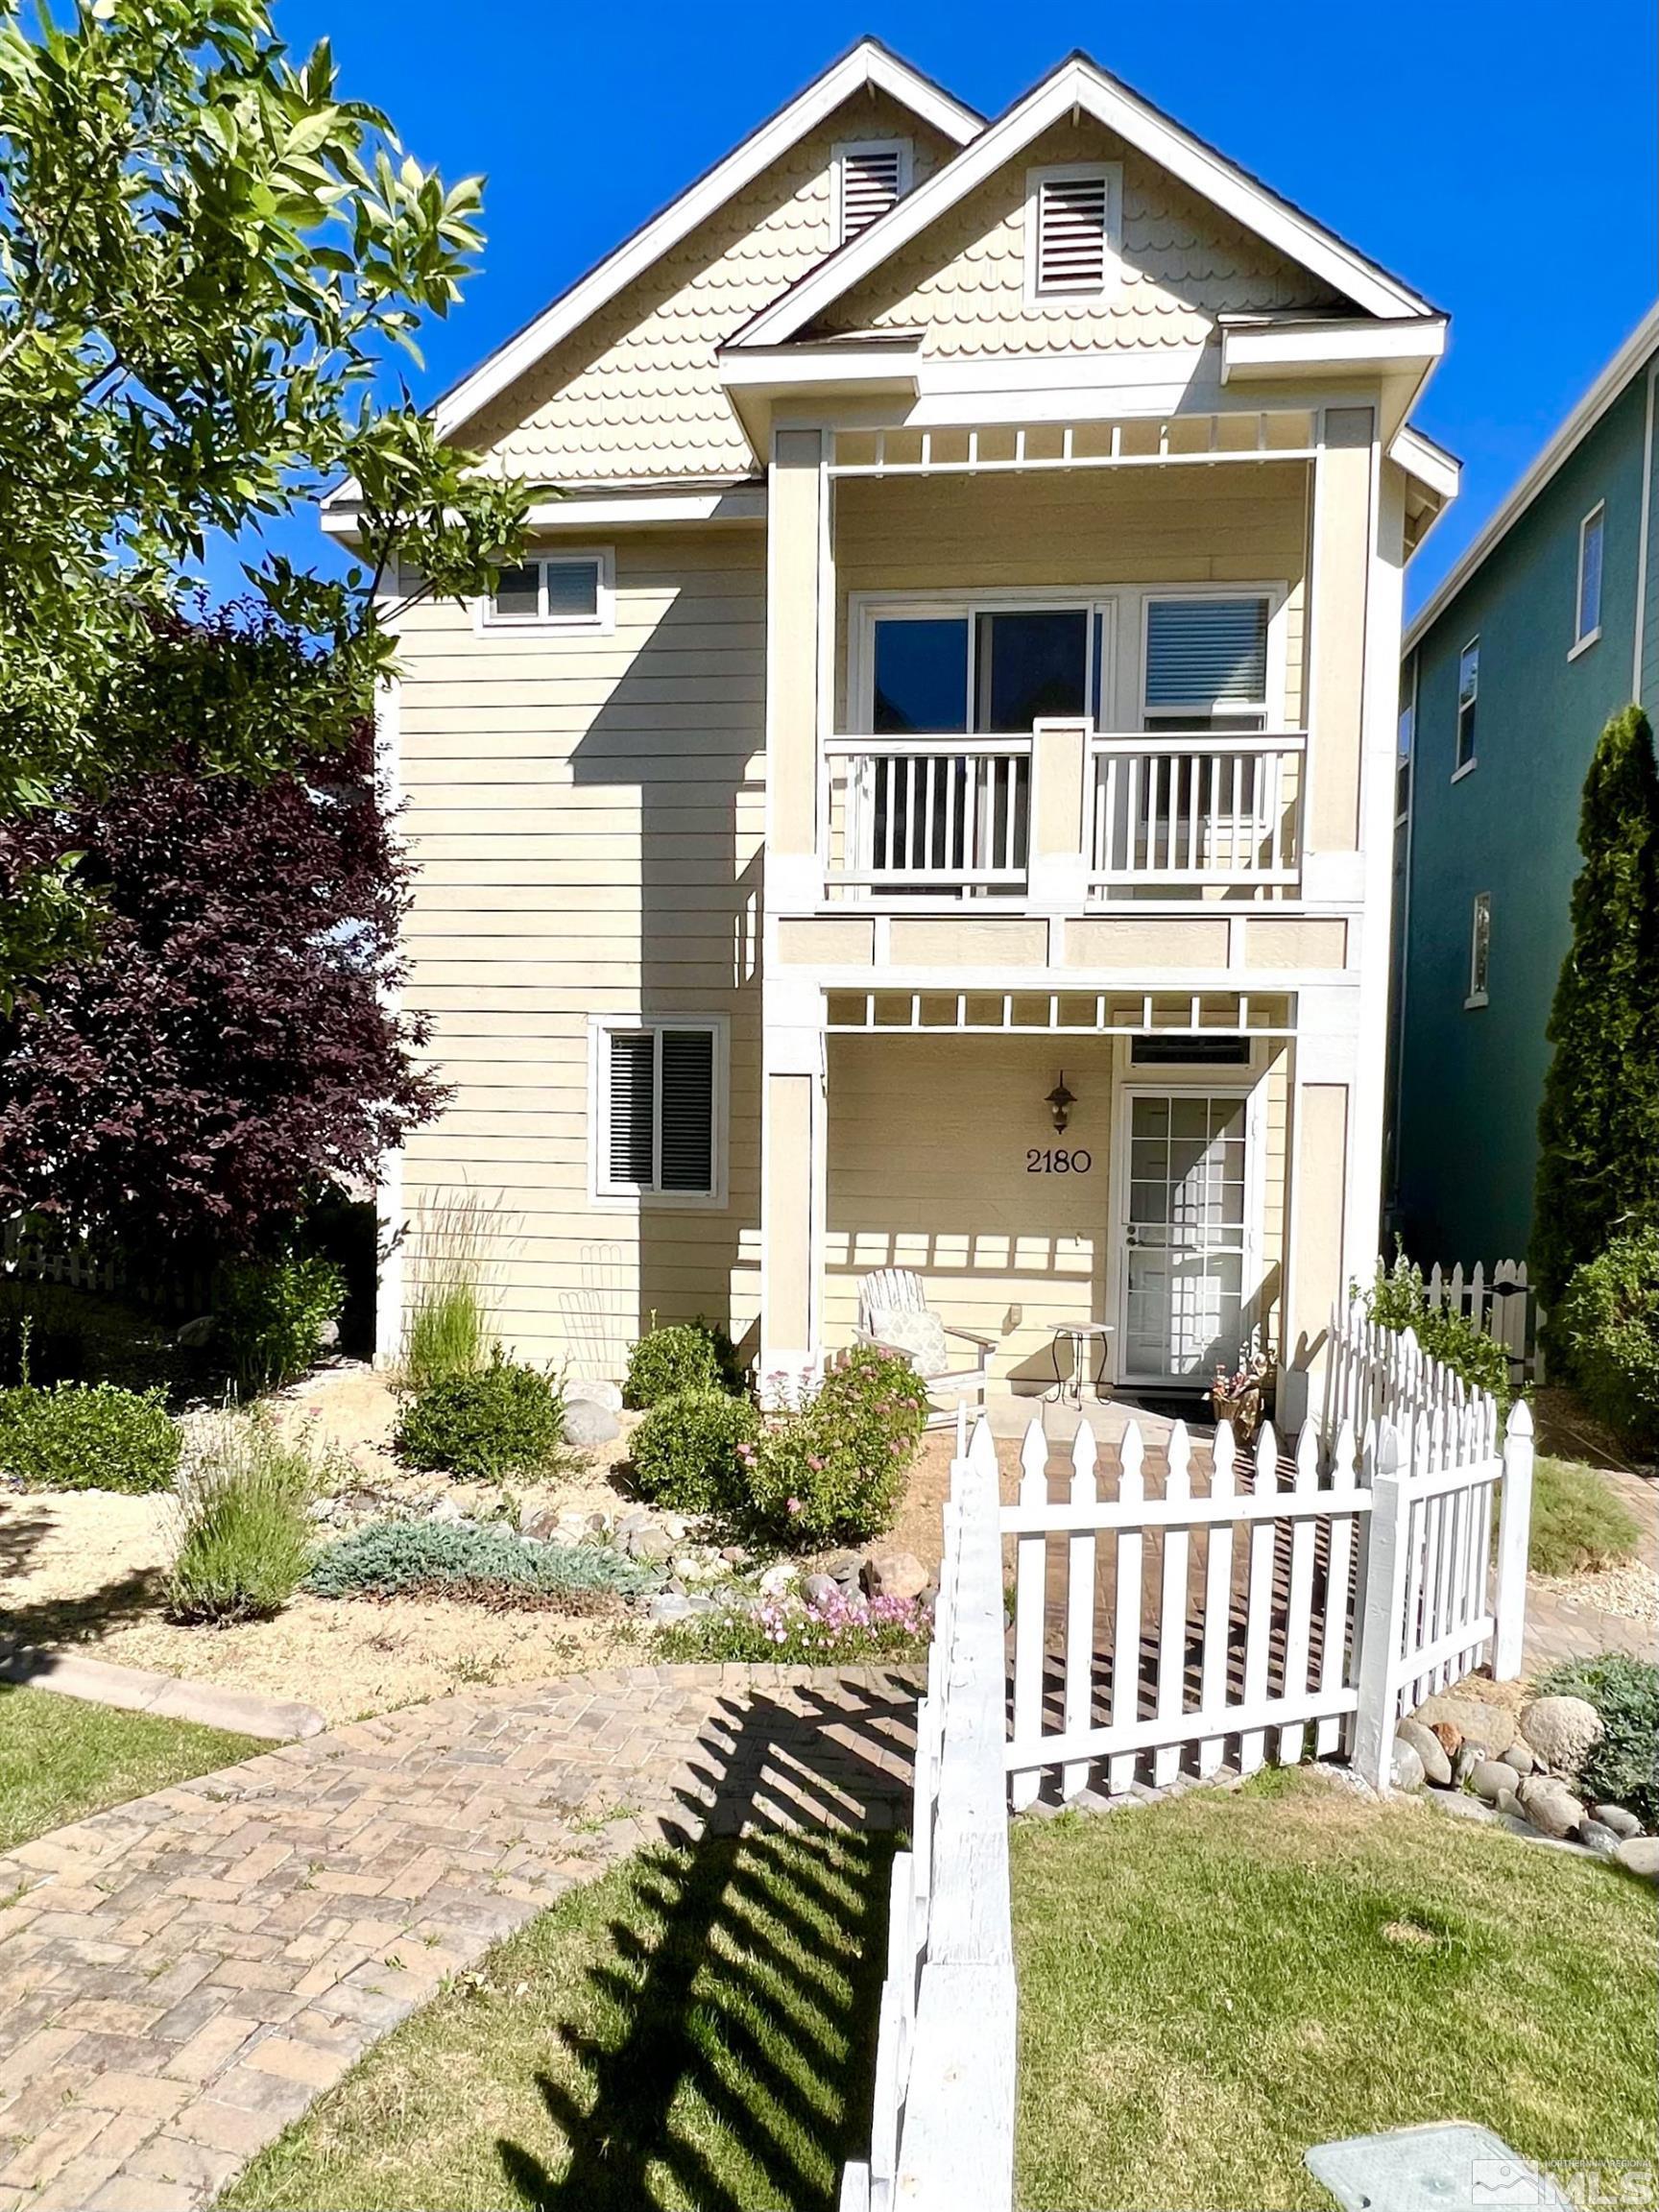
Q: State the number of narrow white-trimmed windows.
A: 3